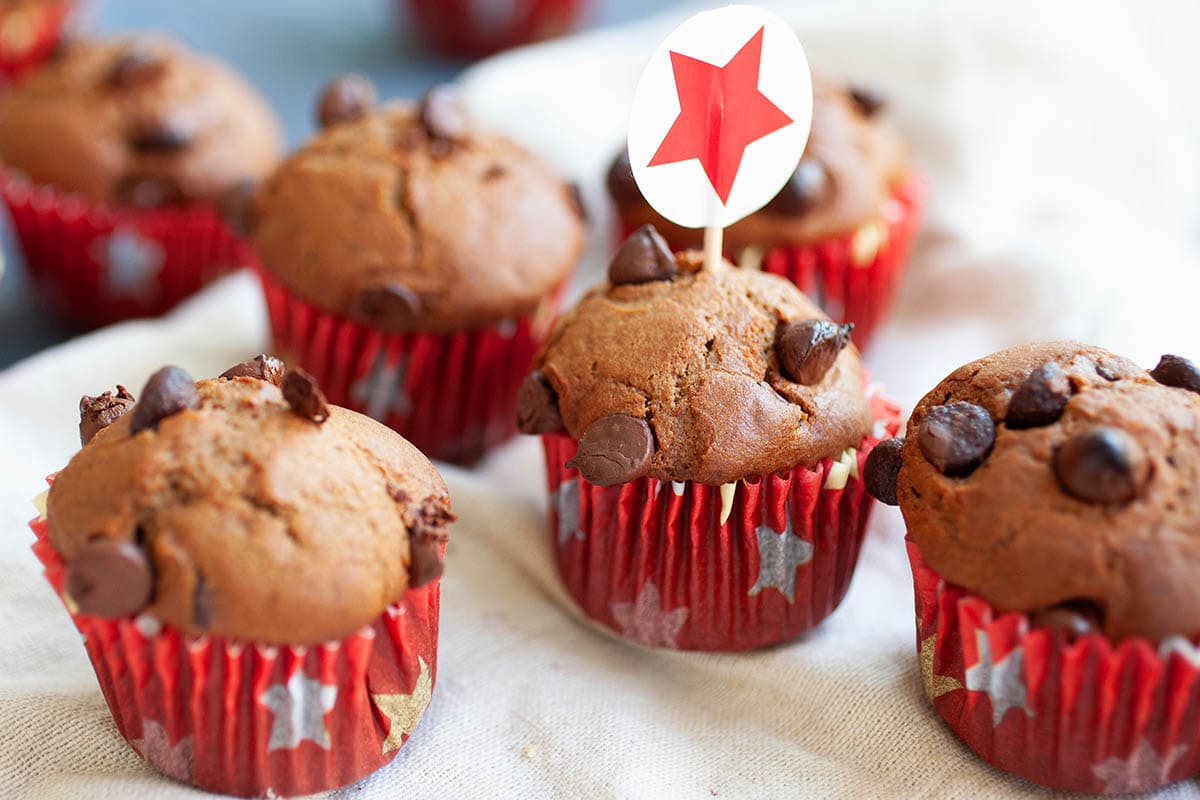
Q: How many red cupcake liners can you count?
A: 8